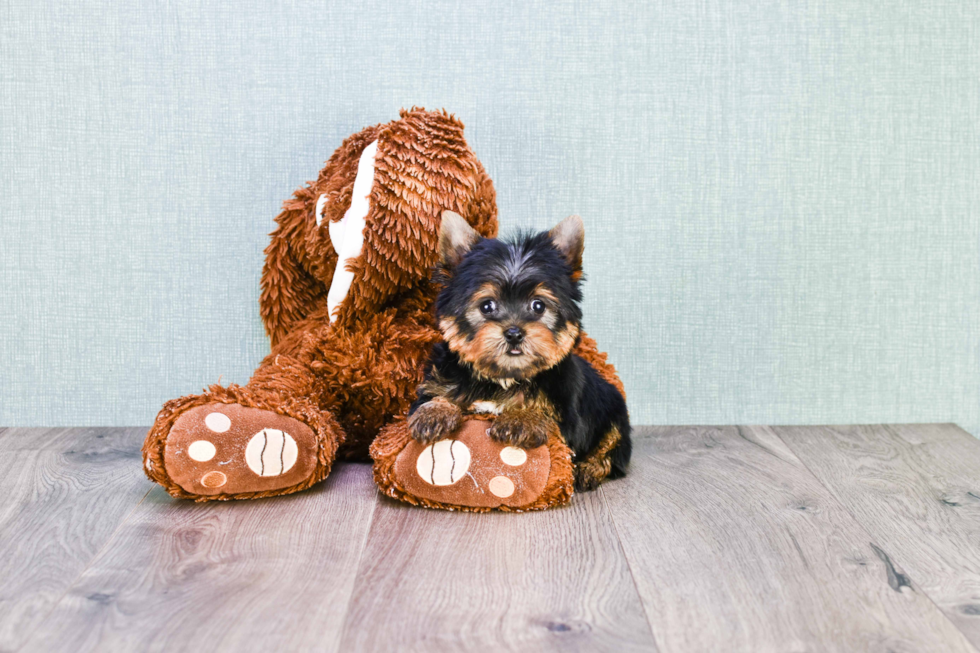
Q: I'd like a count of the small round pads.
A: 5